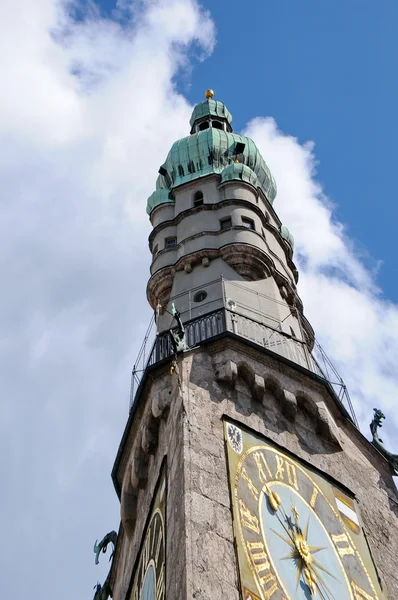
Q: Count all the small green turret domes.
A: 3